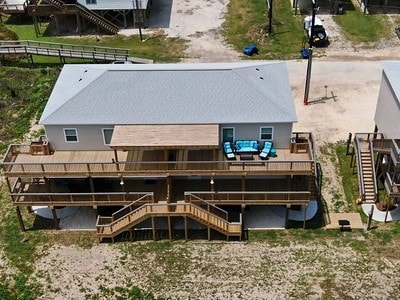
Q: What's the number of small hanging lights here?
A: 2